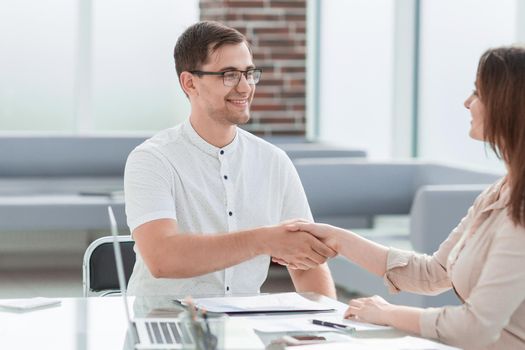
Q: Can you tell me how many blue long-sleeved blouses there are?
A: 0